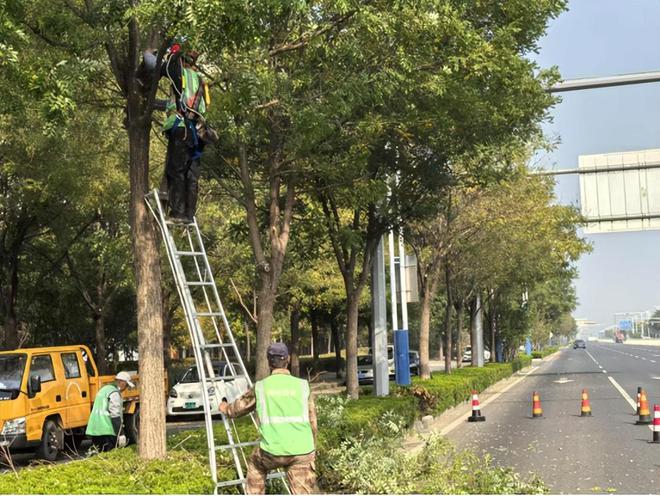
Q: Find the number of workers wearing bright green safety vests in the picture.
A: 3